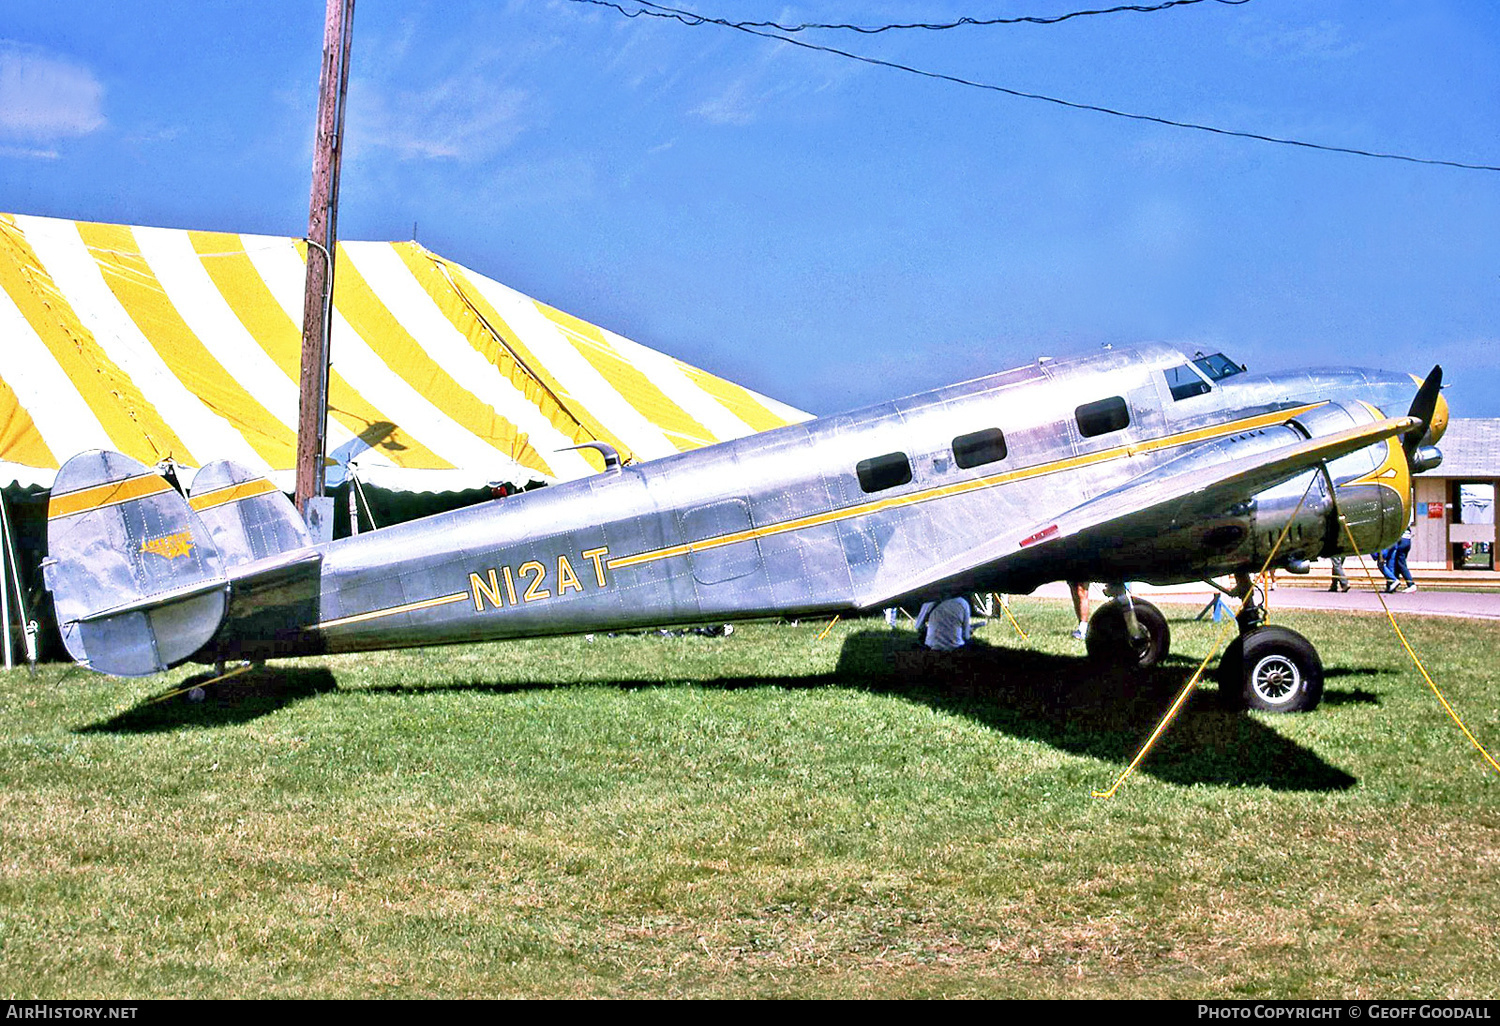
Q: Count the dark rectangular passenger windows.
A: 3